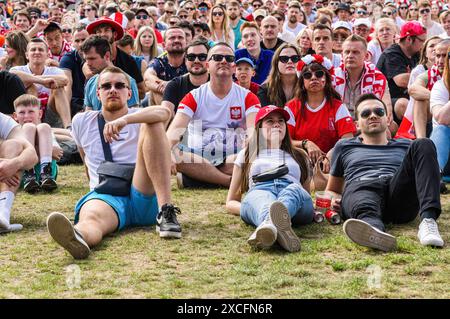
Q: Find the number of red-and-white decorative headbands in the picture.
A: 1